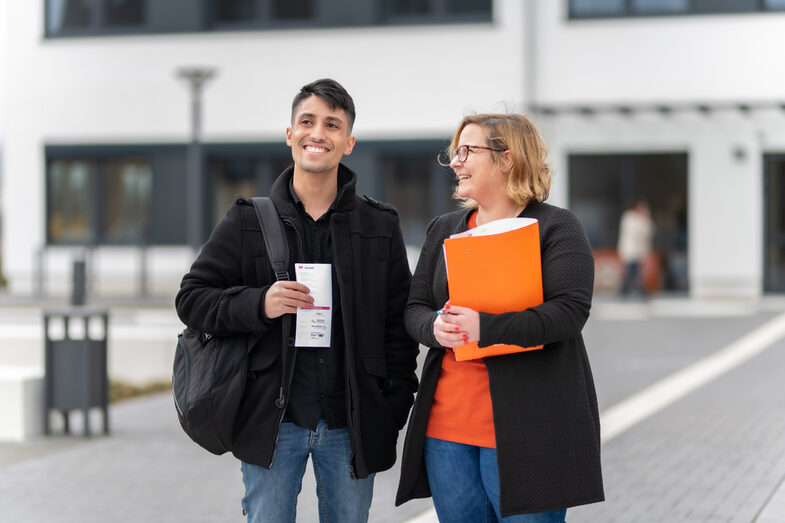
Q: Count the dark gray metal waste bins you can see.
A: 1